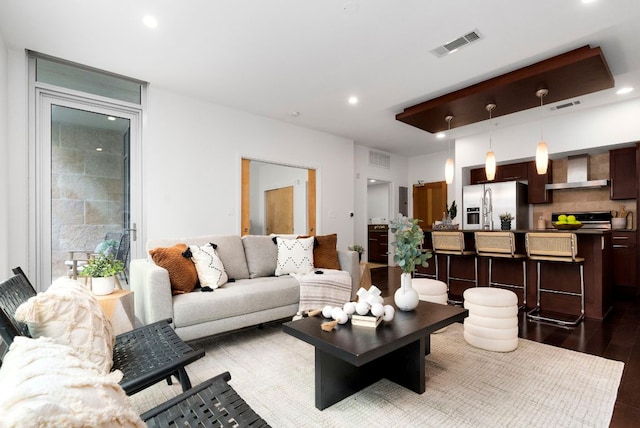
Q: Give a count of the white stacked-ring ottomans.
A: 2